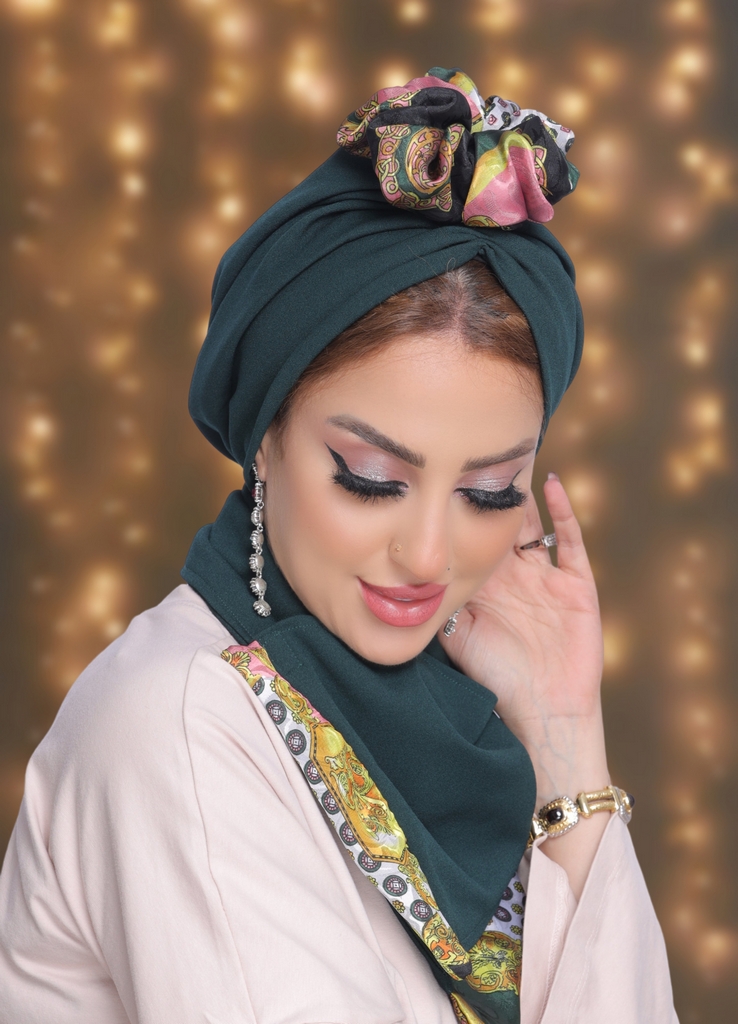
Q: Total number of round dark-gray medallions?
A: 11